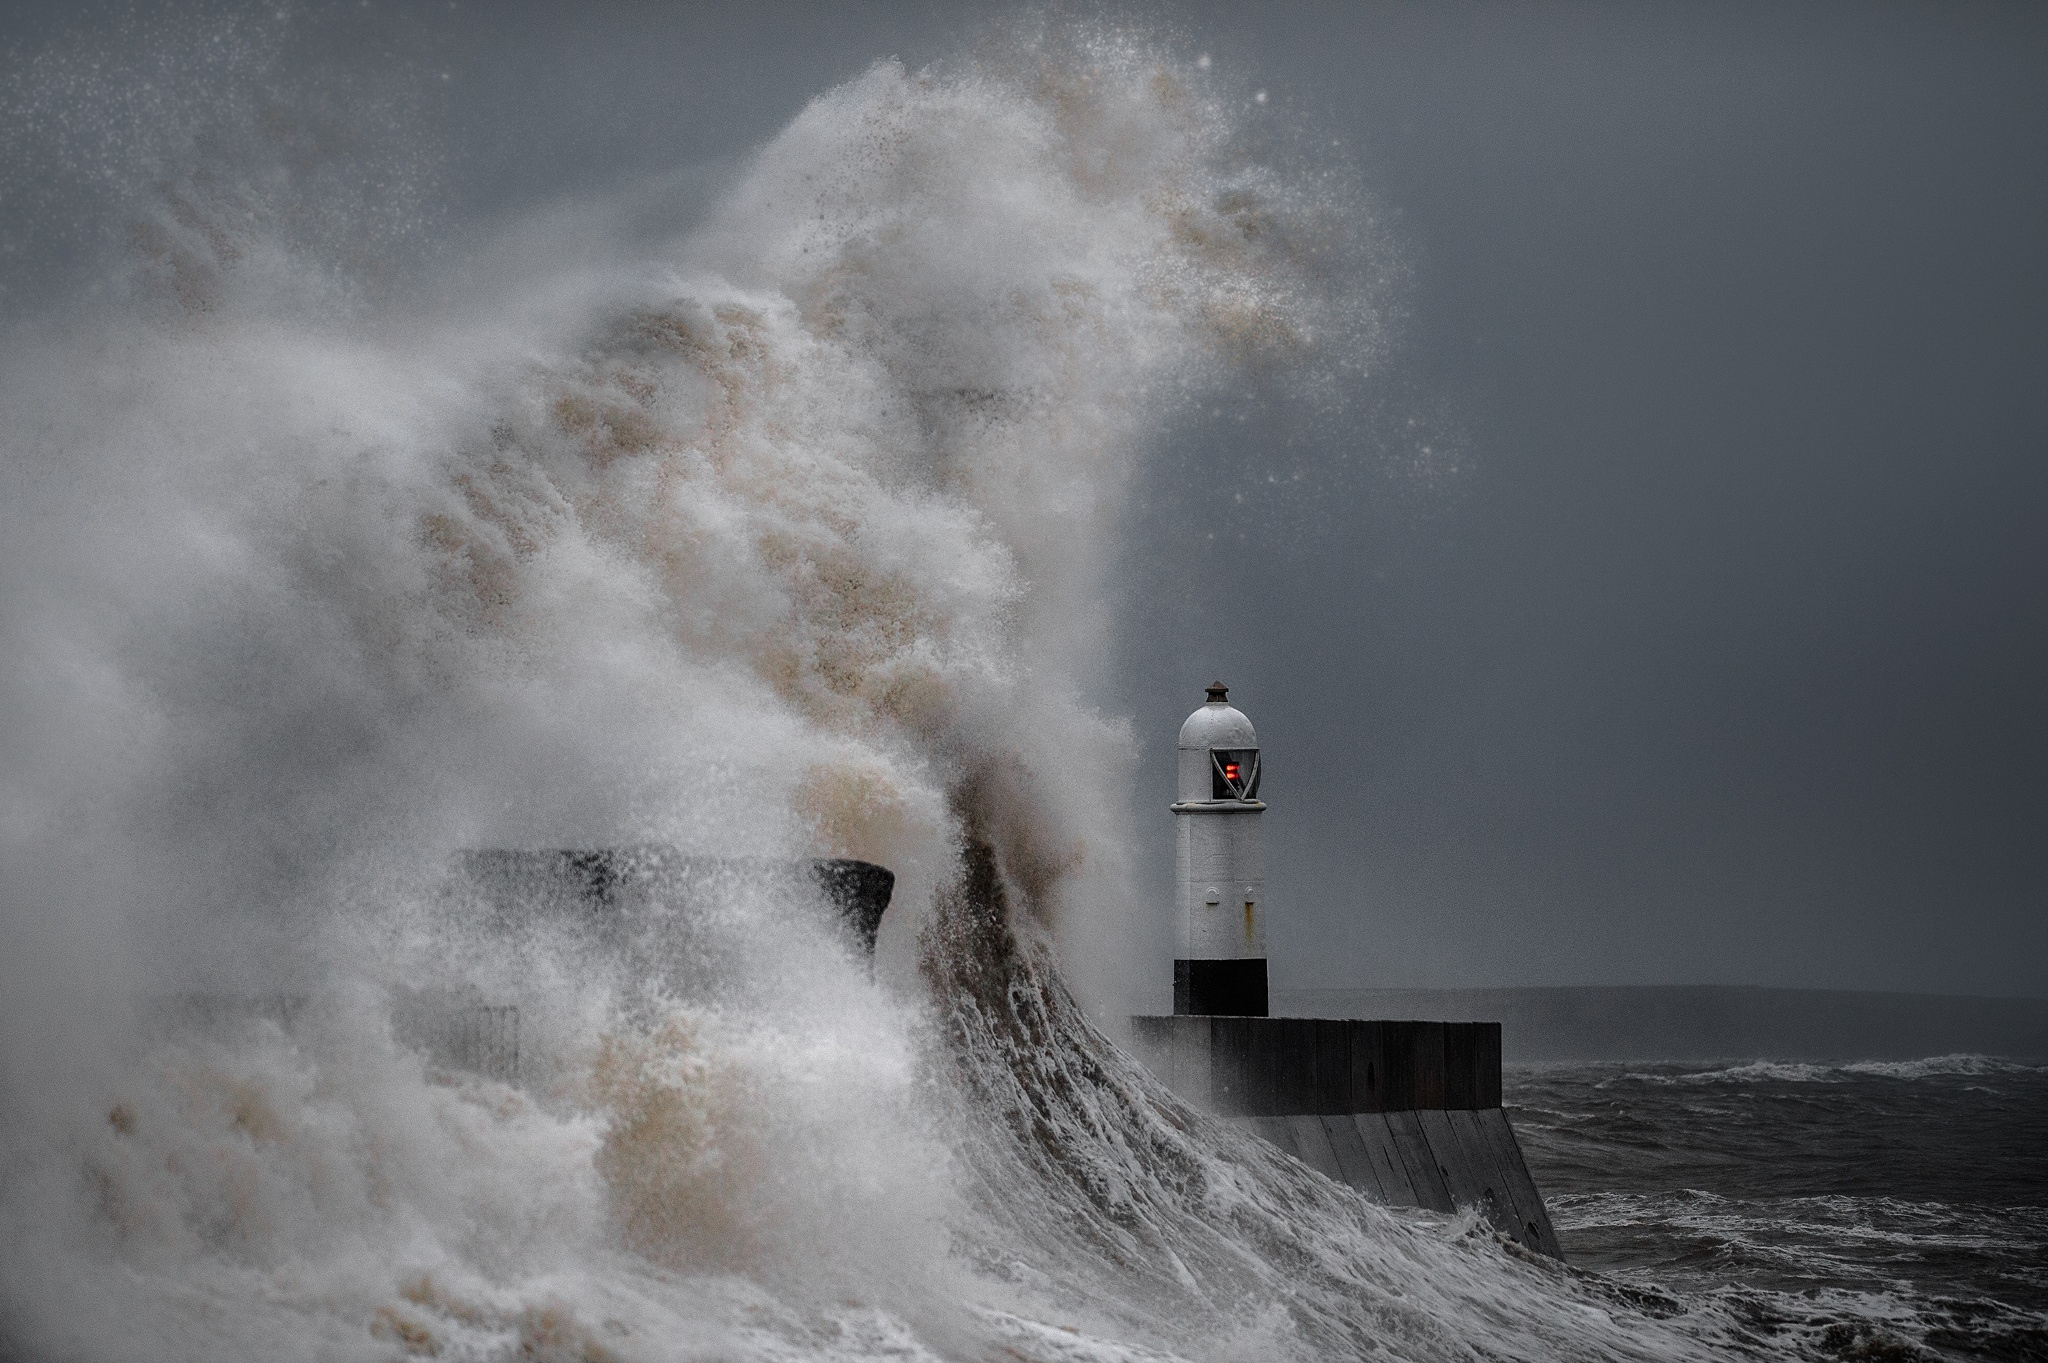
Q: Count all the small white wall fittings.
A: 2